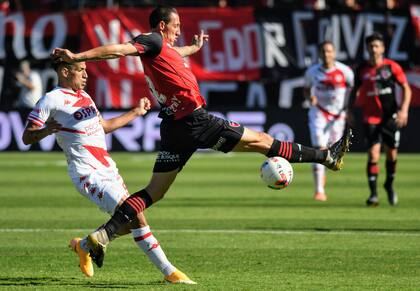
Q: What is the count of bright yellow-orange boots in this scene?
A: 2